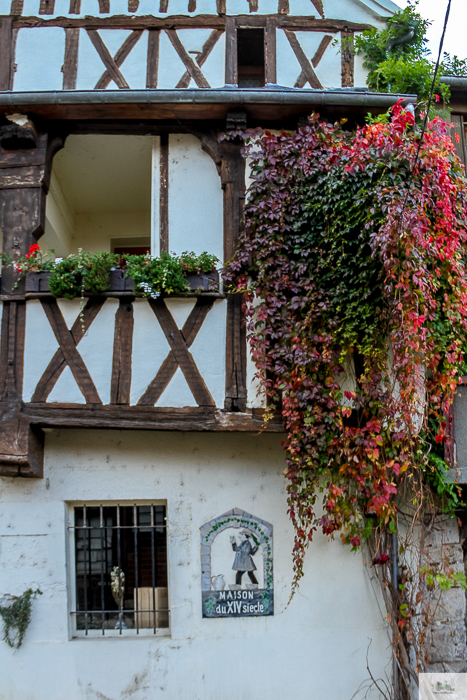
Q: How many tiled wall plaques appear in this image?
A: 1